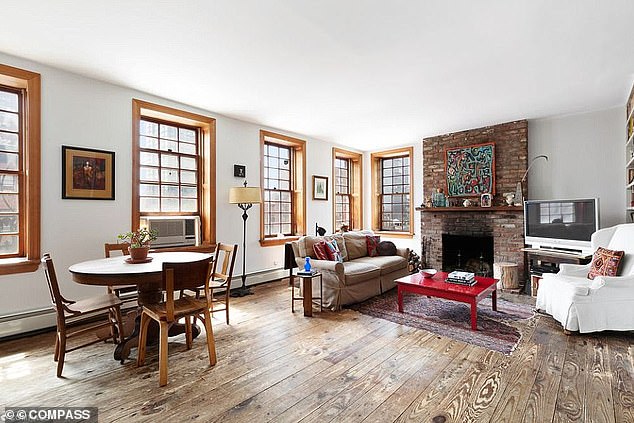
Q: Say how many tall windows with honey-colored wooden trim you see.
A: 5